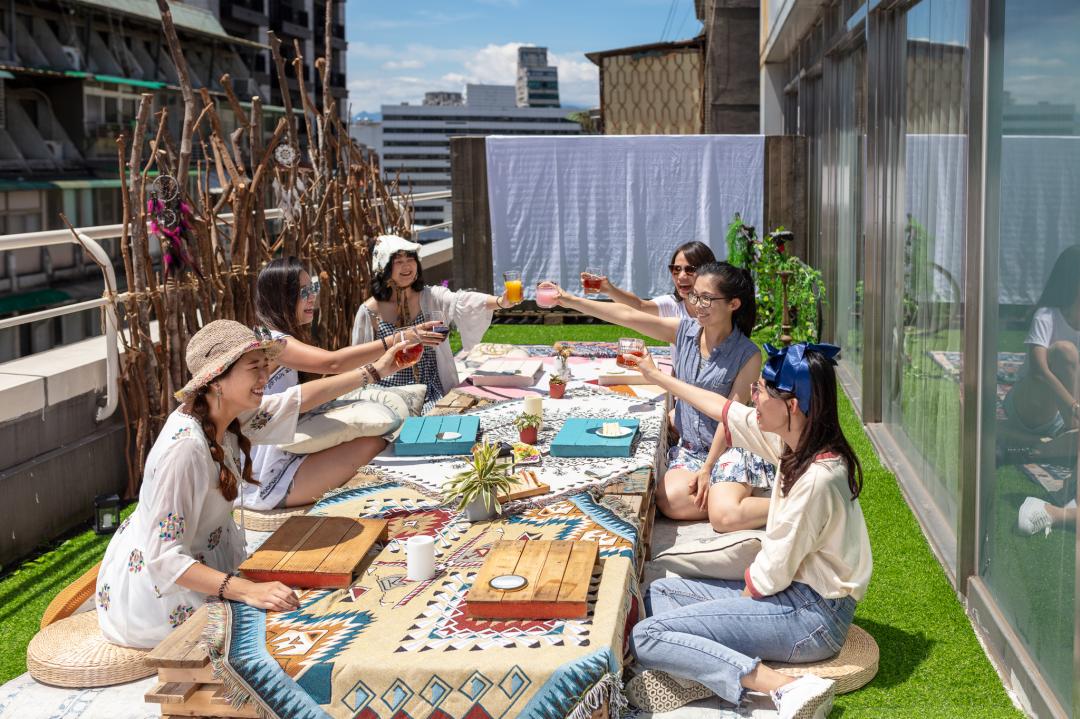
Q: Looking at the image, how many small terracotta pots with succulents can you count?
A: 2